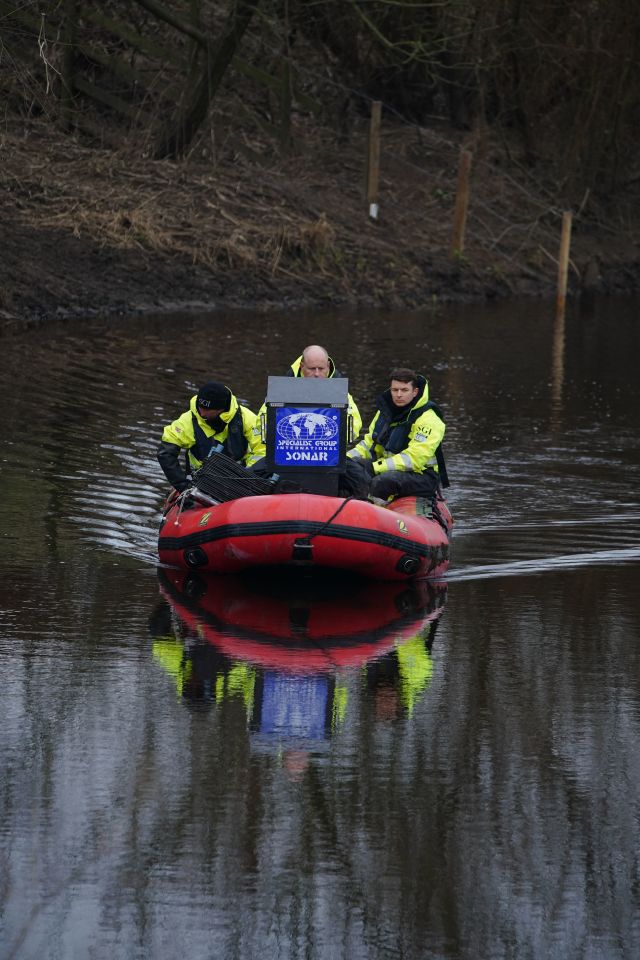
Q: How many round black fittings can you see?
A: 2